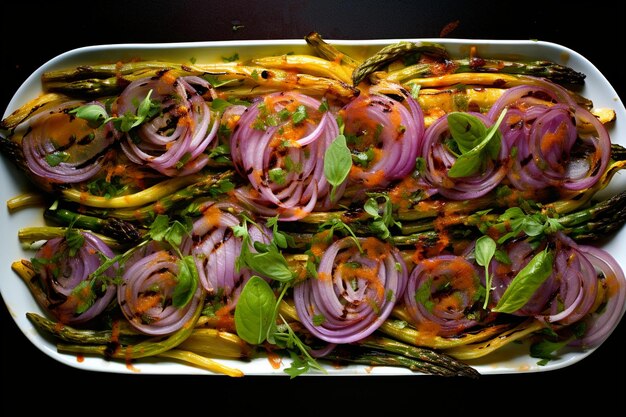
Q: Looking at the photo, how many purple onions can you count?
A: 12